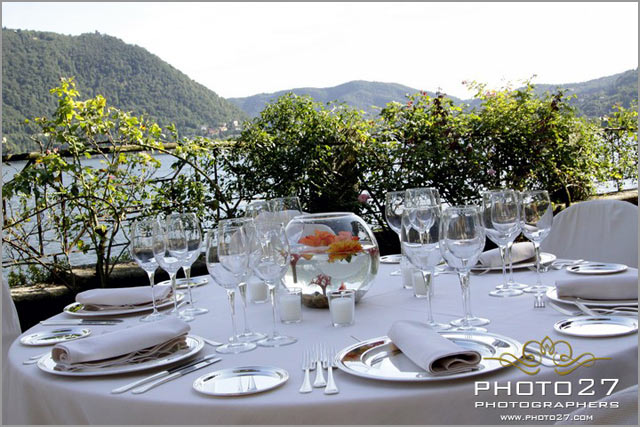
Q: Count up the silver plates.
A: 11